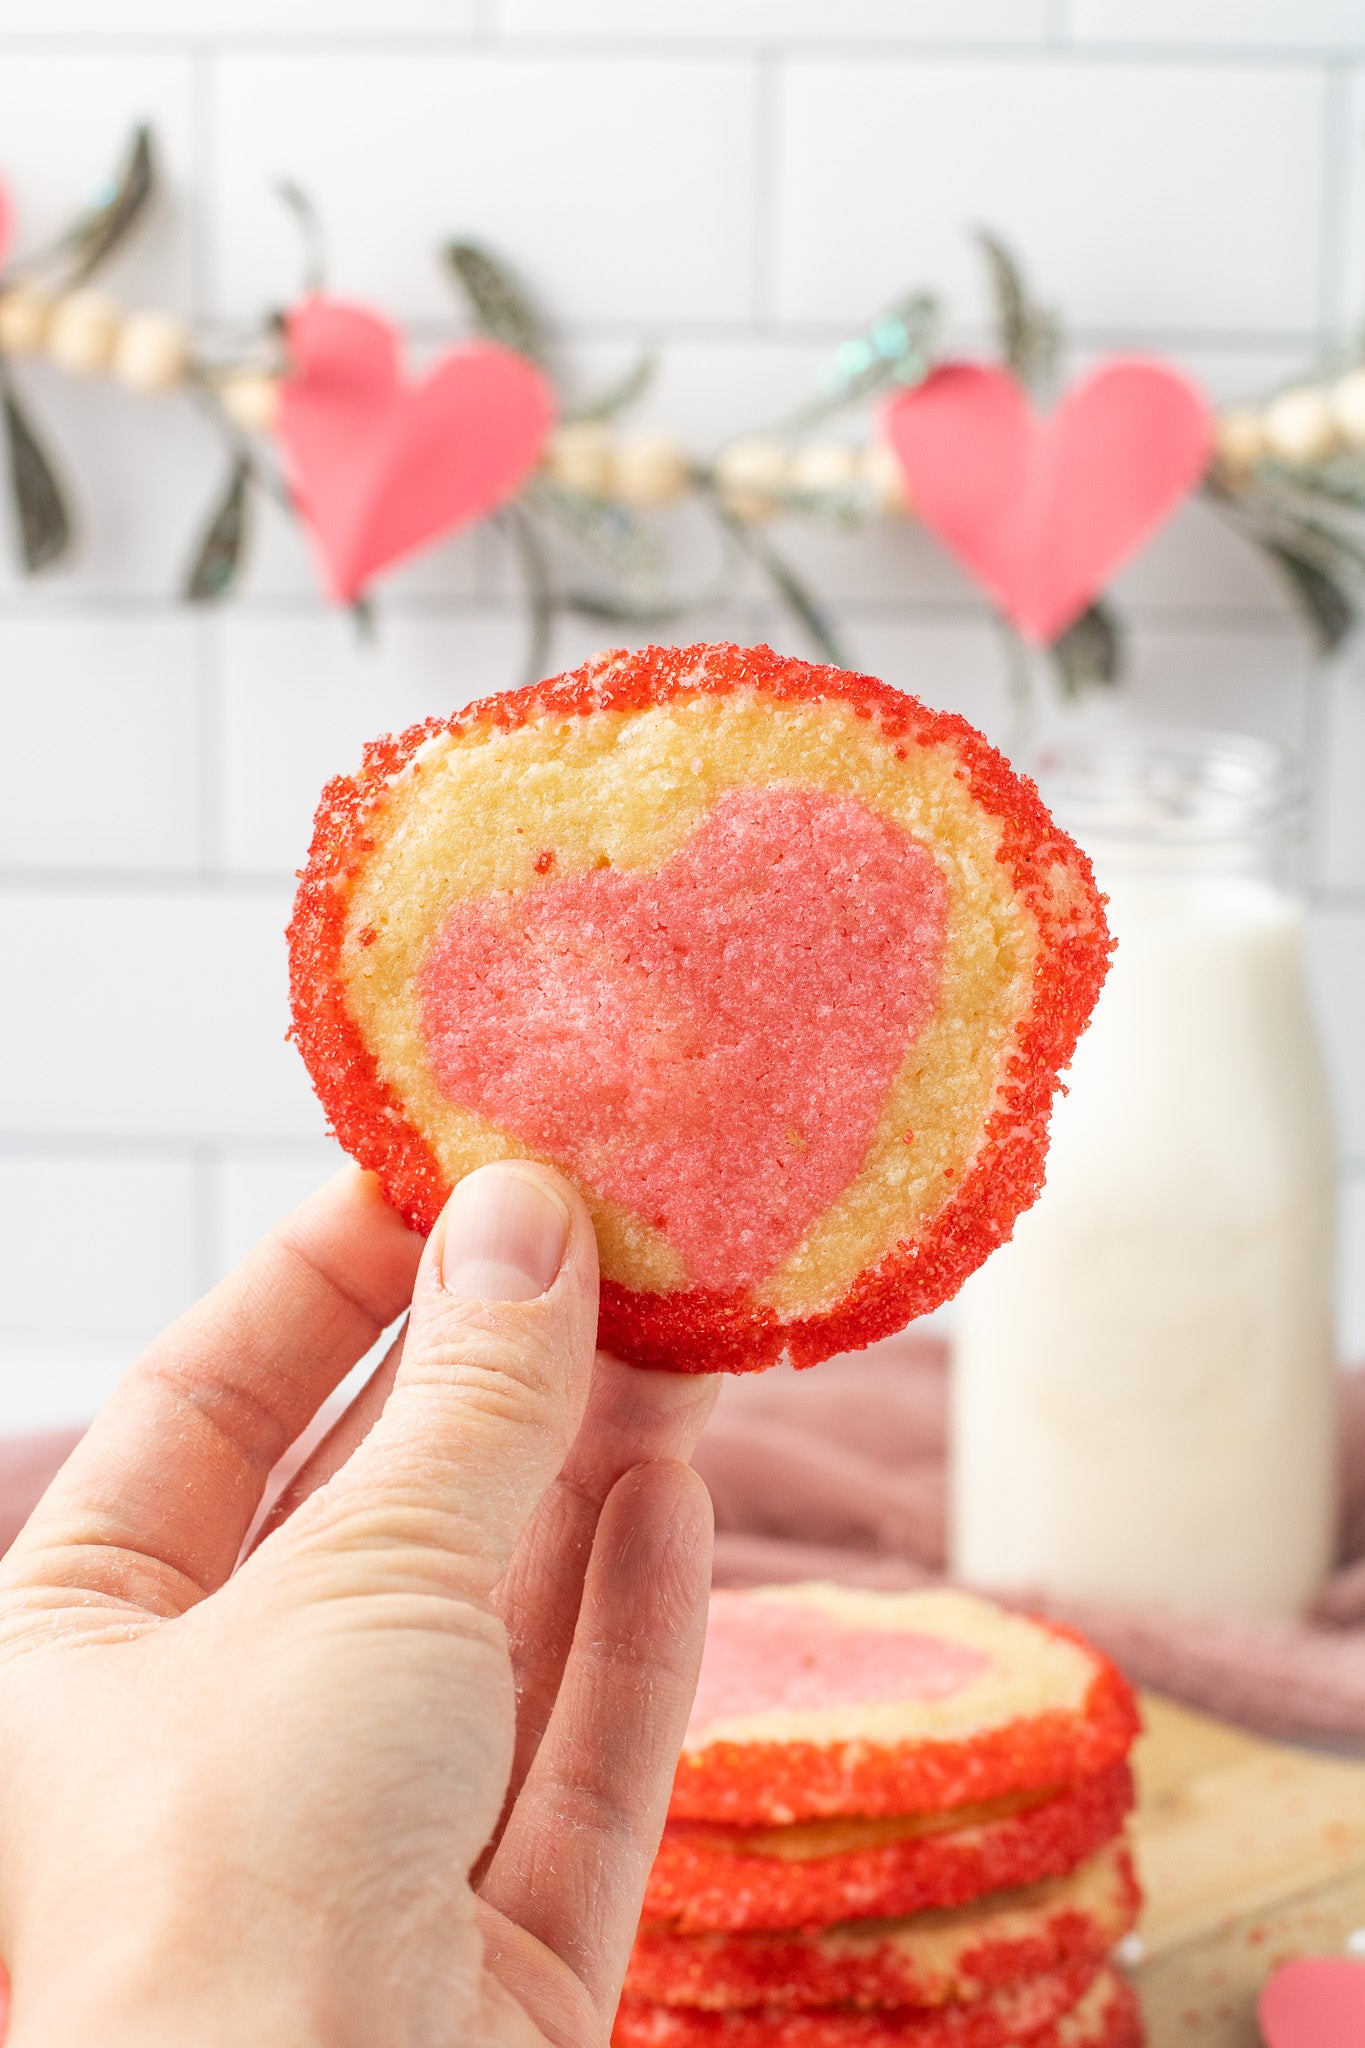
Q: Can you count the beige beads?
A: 12